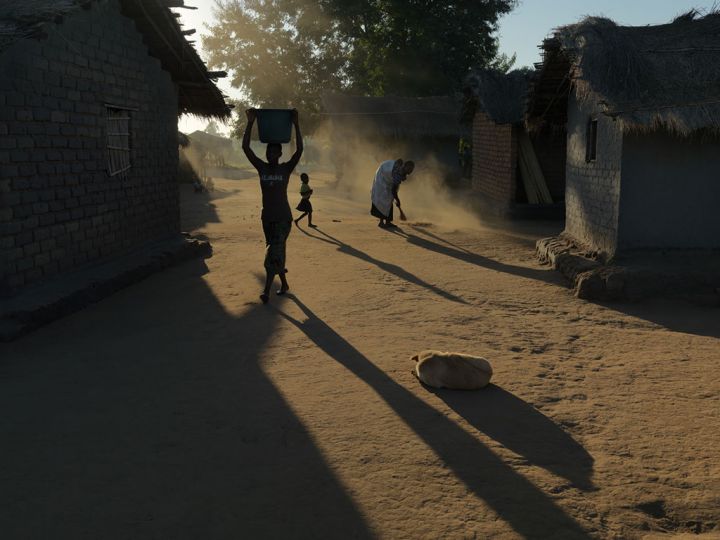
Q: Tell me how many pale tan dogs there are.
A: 1